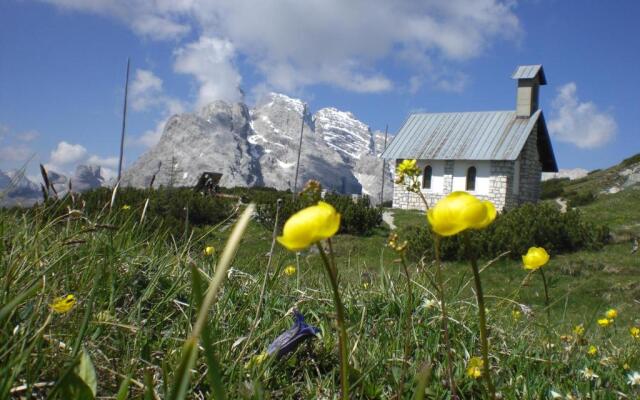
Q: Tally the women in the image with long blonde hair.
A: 0